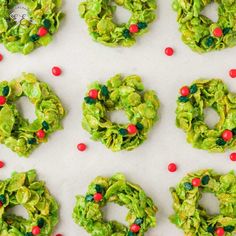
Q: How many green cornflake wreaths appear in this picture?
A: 9